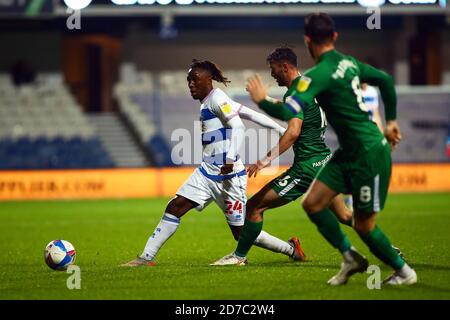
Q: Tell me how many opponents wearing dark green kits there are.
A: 2